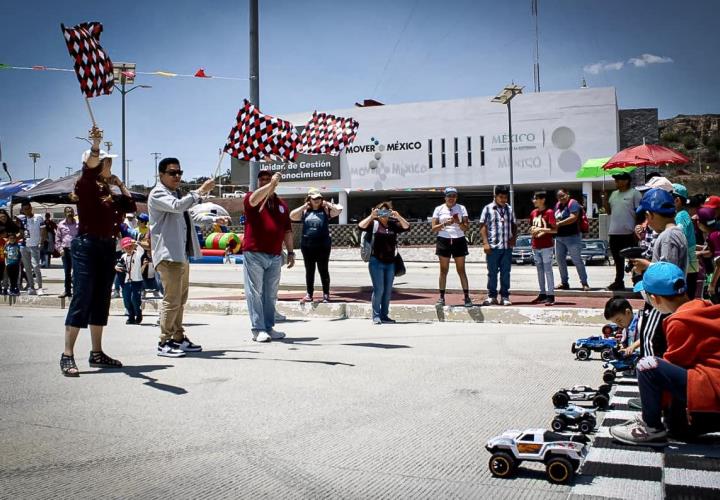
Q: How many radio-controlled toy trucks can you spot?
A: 6